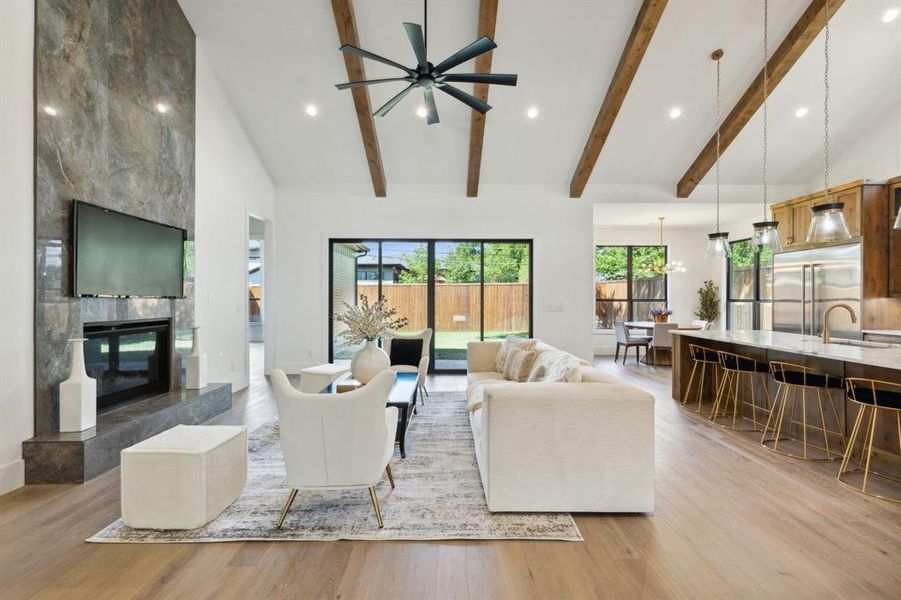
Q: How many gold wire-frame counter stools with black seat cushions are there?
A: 4